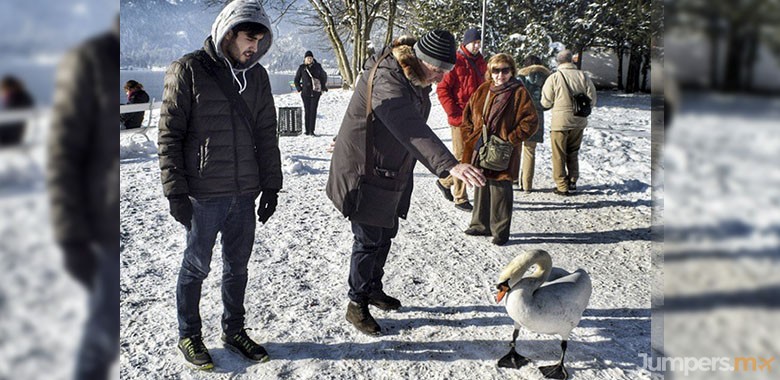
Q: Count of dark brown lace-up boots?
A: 2